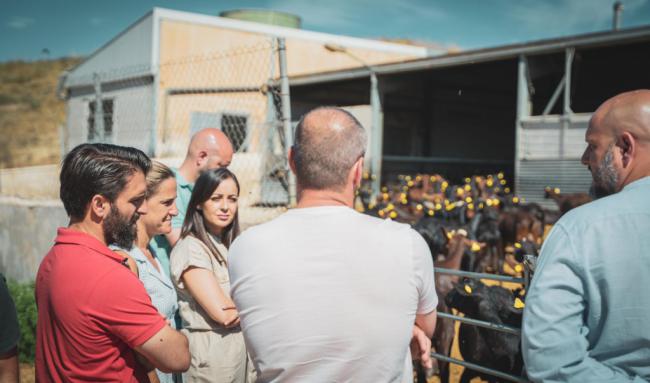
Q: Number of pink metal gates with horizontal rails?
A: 0